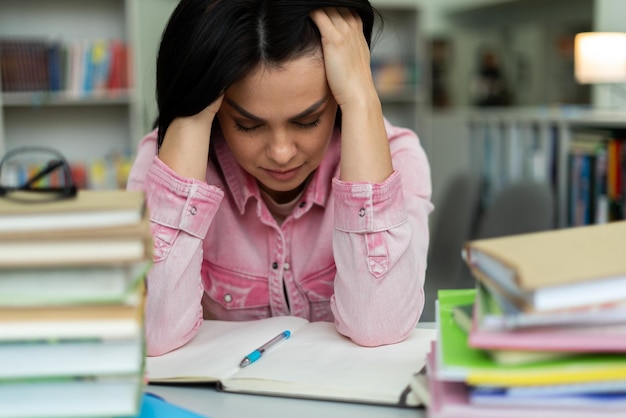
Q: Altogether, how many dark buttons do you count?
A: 2